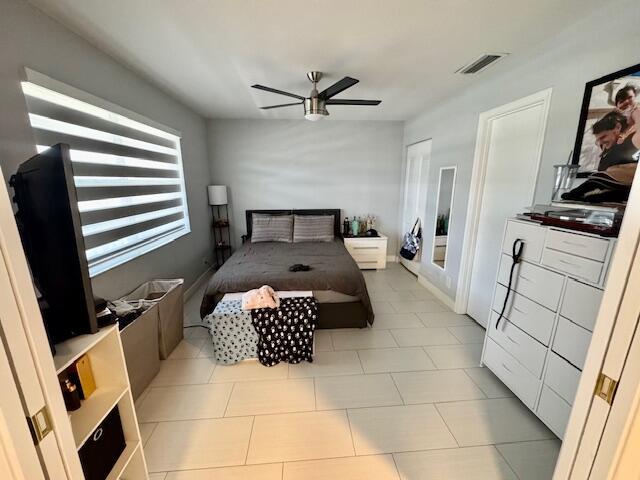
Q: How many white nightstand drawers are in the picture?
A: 2